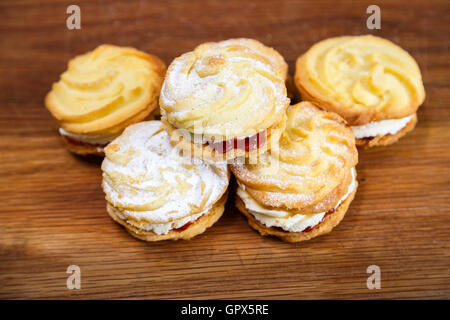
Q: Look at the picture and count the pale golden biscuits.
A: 5